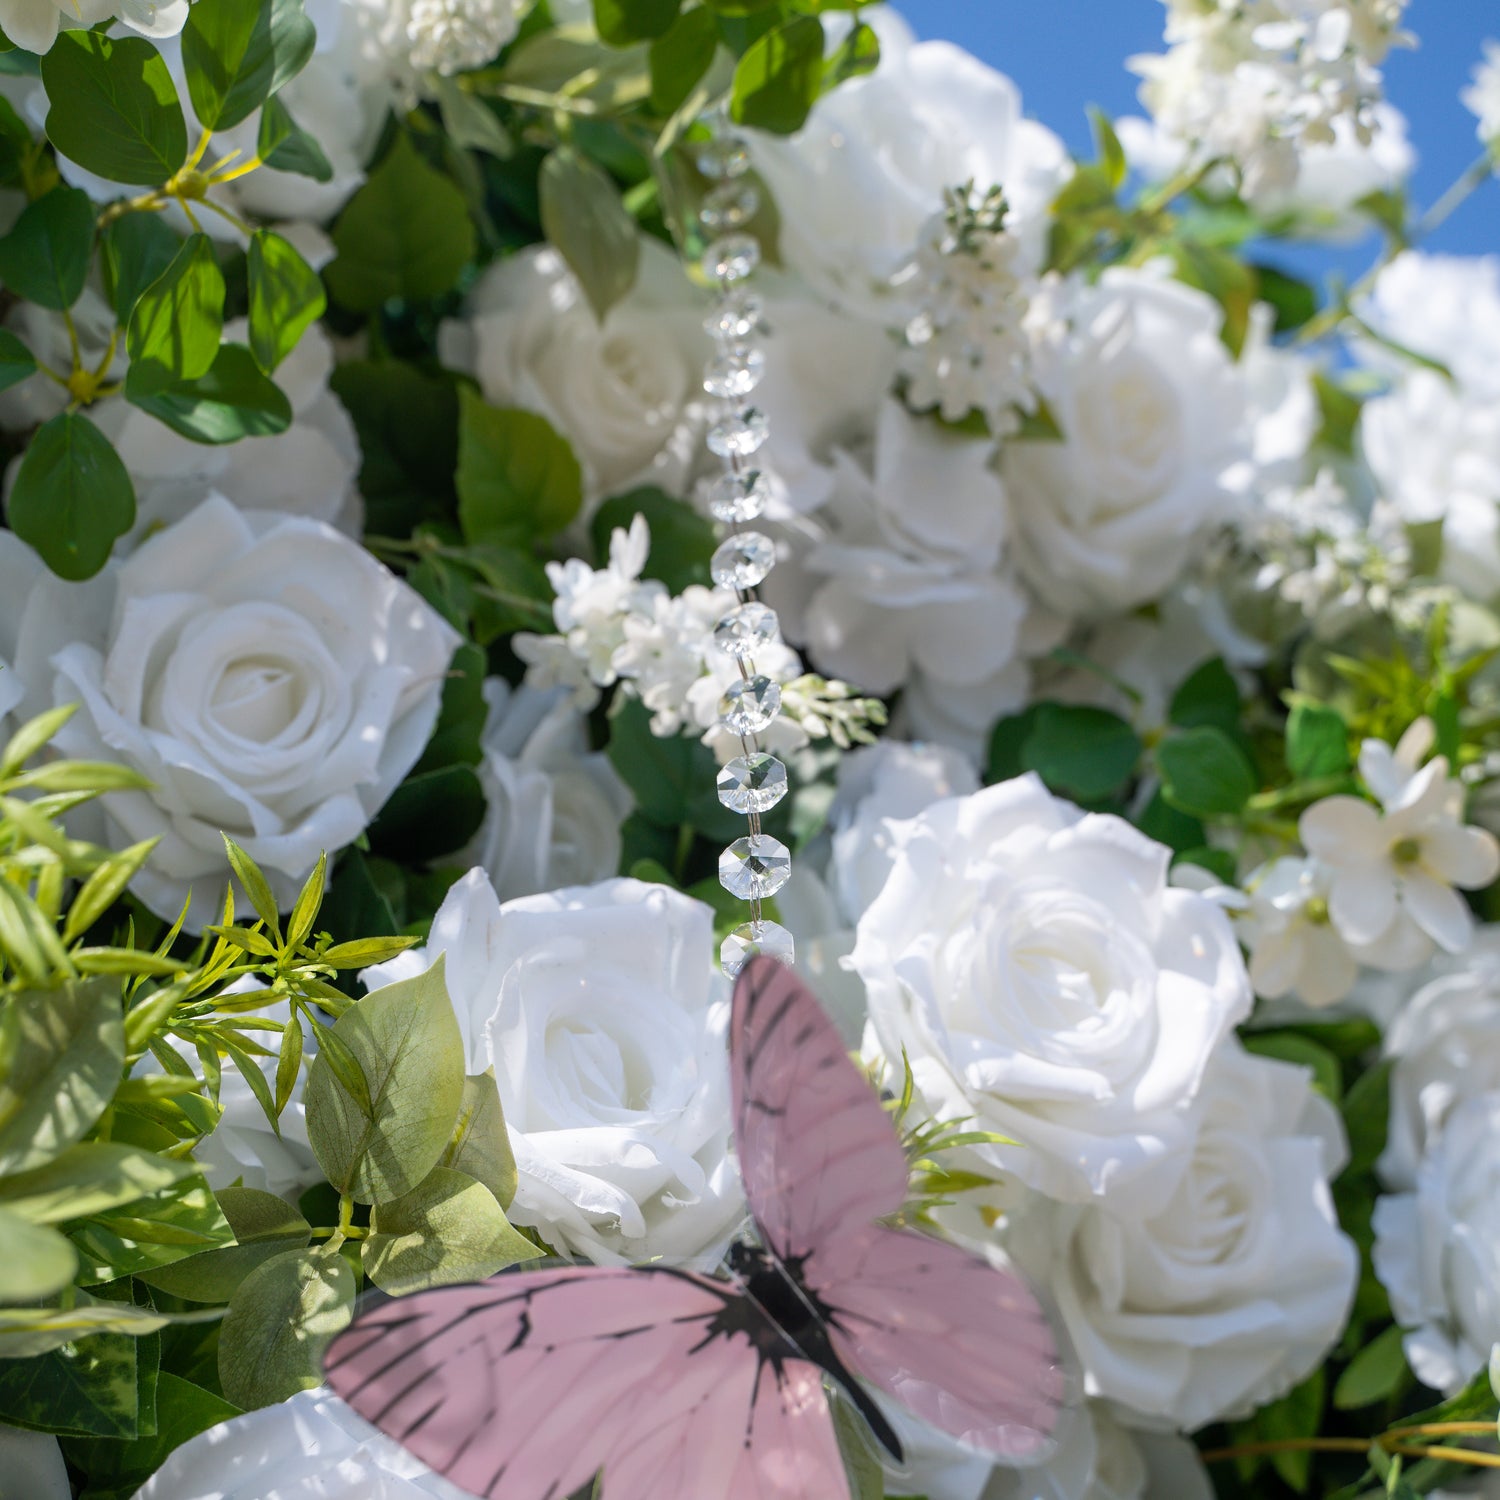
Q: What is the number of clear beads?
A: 13